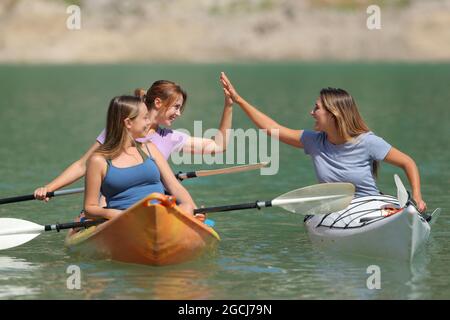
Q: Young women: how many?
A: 3